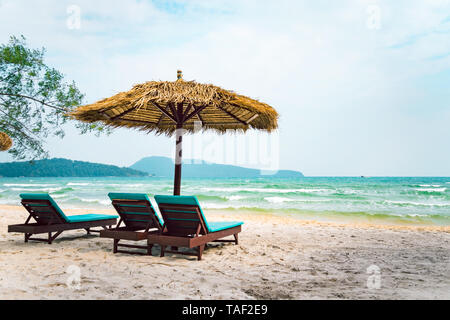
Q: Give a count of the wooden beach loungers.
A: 3